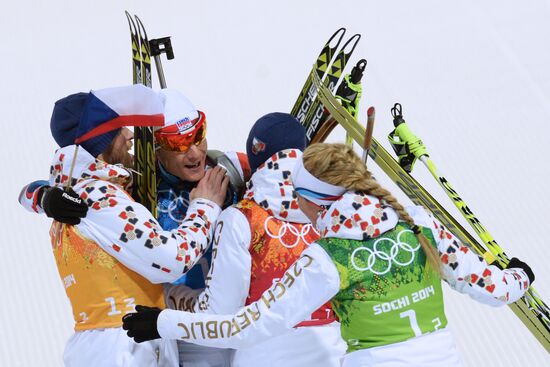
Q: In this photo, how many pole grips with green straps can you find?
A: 2